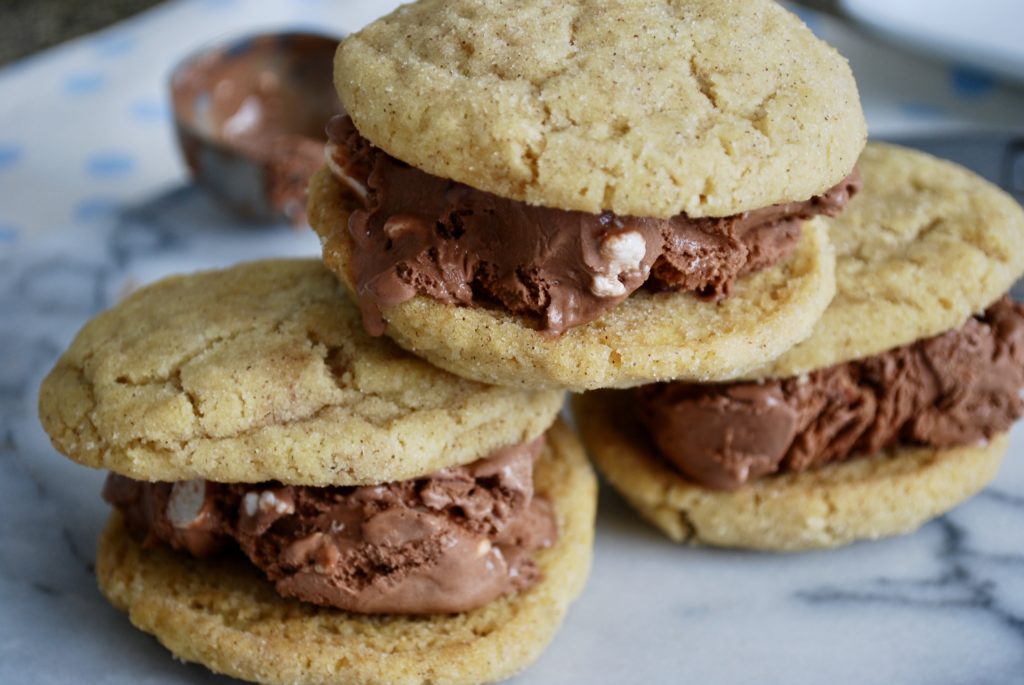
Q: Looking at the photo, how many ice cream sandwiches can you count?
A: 3